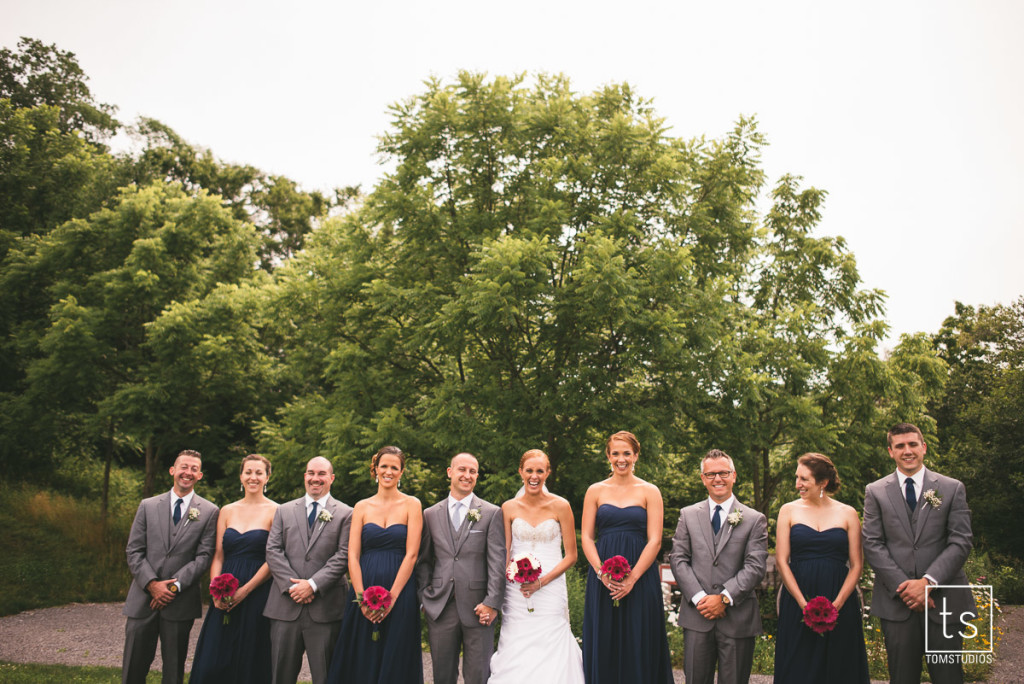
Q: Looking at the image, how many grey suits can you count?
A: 5